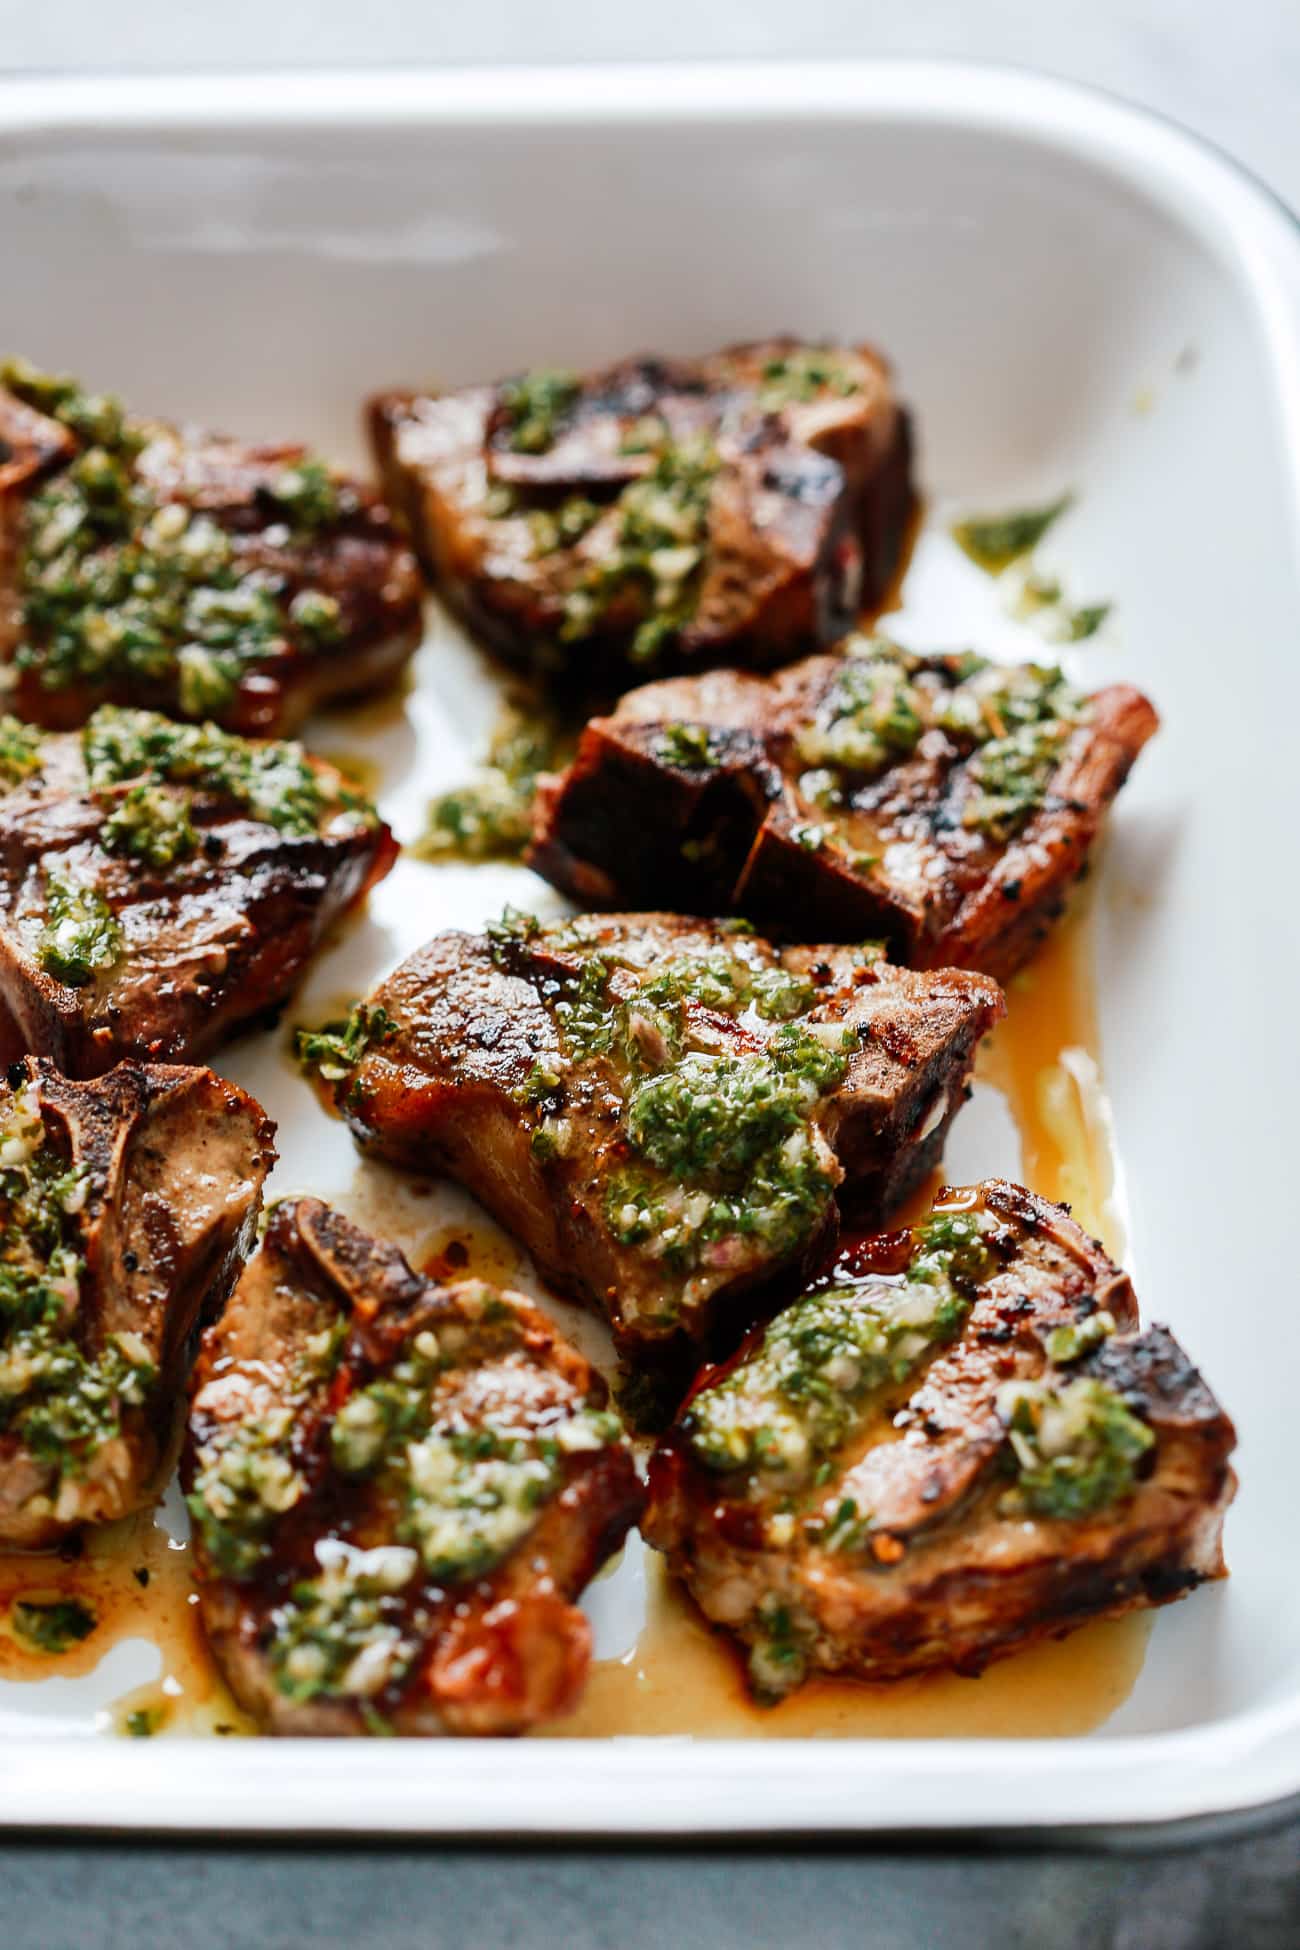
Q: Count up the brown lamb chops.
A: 8